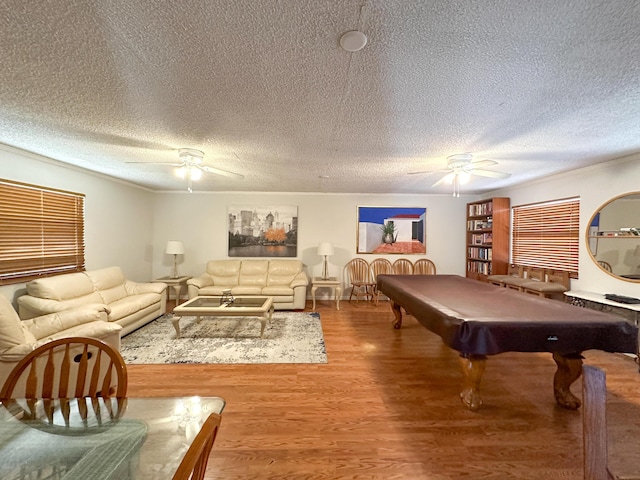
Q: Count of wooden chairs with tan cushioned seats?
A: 3